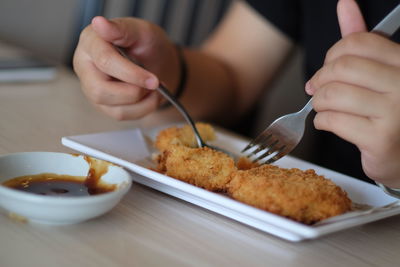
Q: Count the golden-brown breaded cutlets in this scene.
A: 3